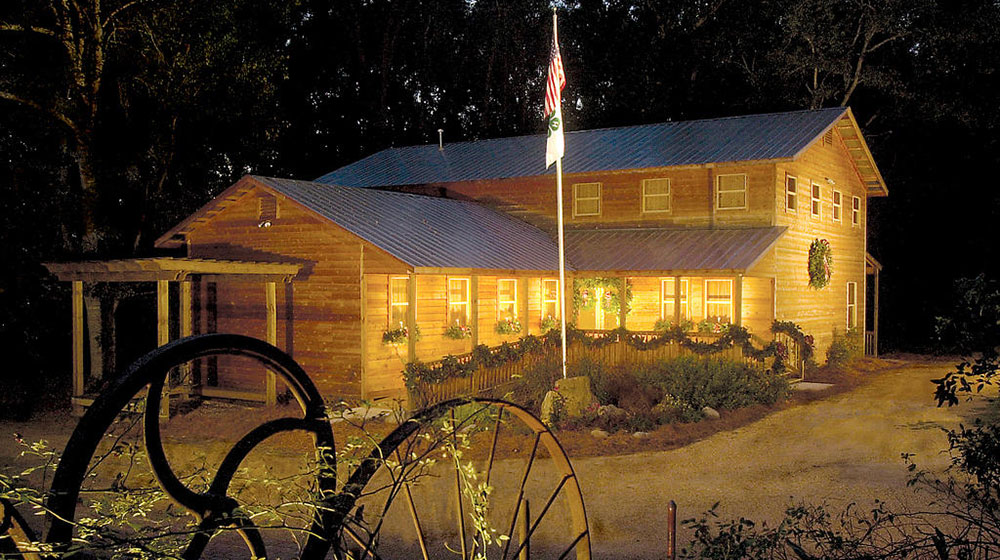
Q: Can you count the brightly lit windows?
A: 6